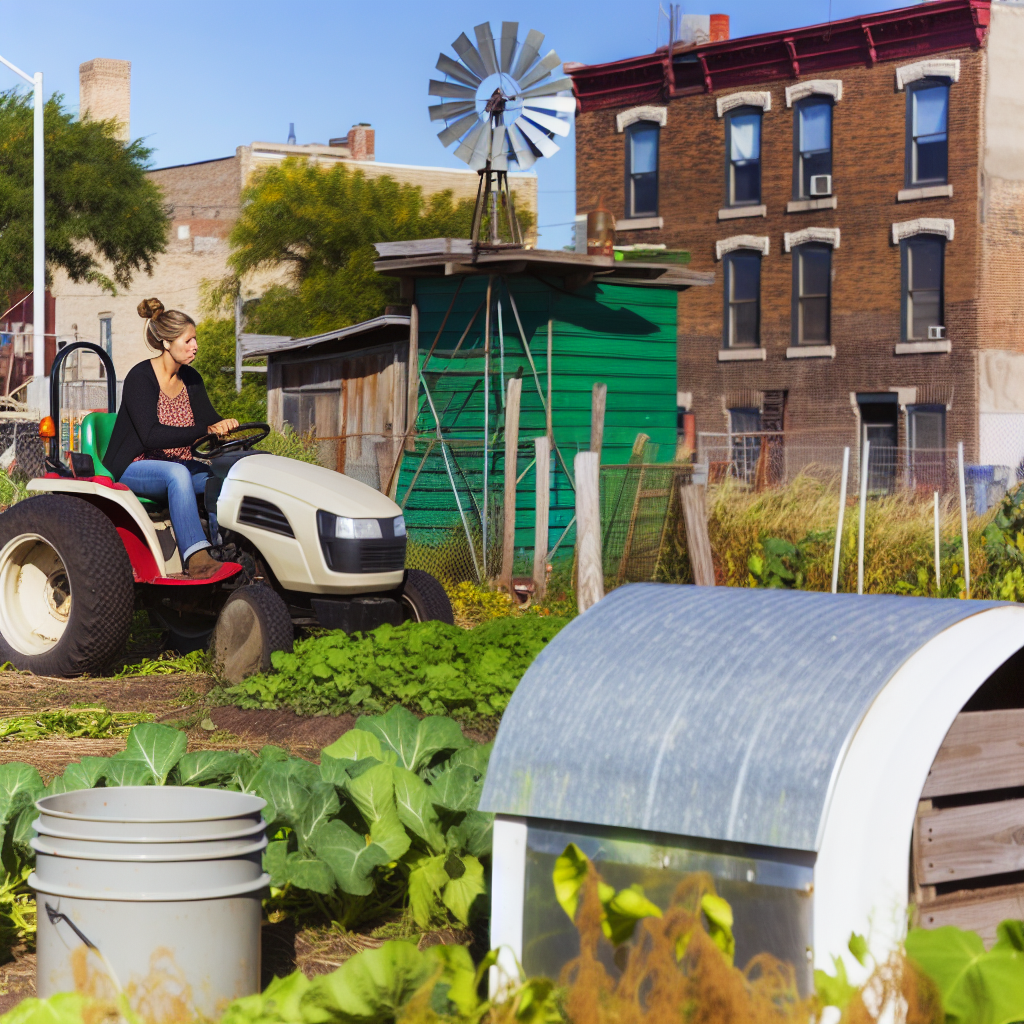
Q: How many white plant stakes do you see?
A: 4